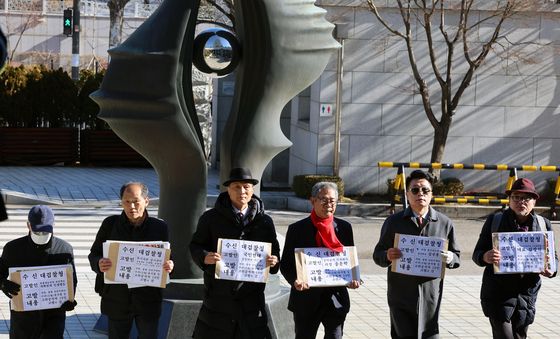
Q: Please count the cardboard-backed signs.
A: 6